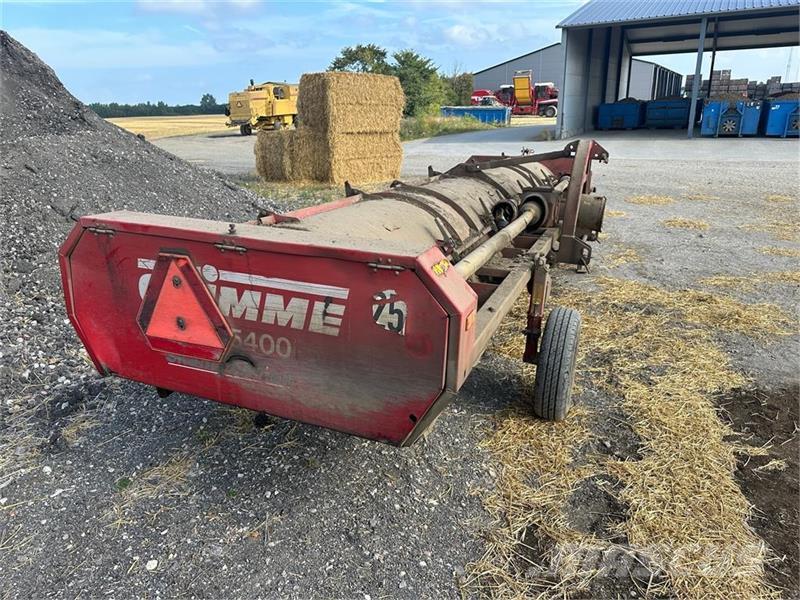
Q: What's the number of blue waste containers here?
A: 5